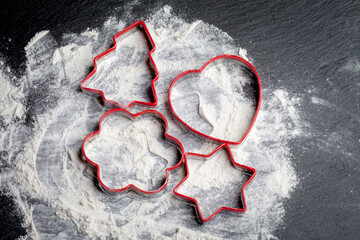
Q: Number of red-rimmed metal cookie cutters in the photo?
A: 4